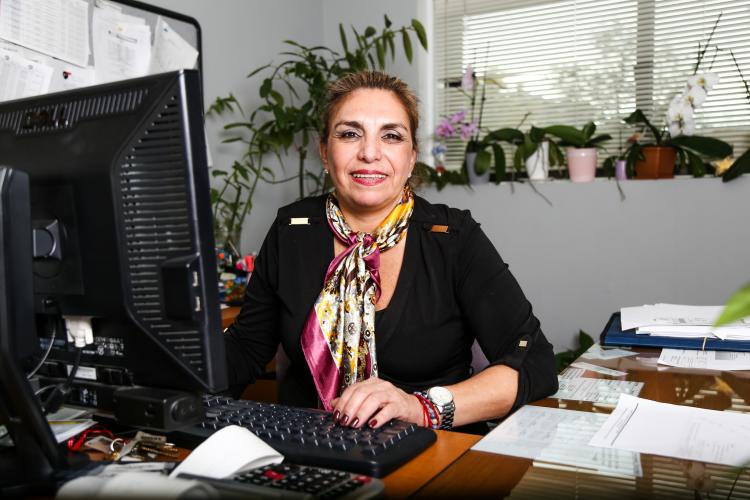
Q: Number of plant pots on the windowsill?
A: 5